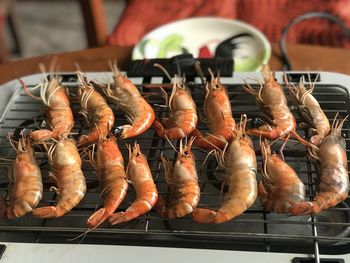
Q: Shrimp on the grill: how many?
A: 15